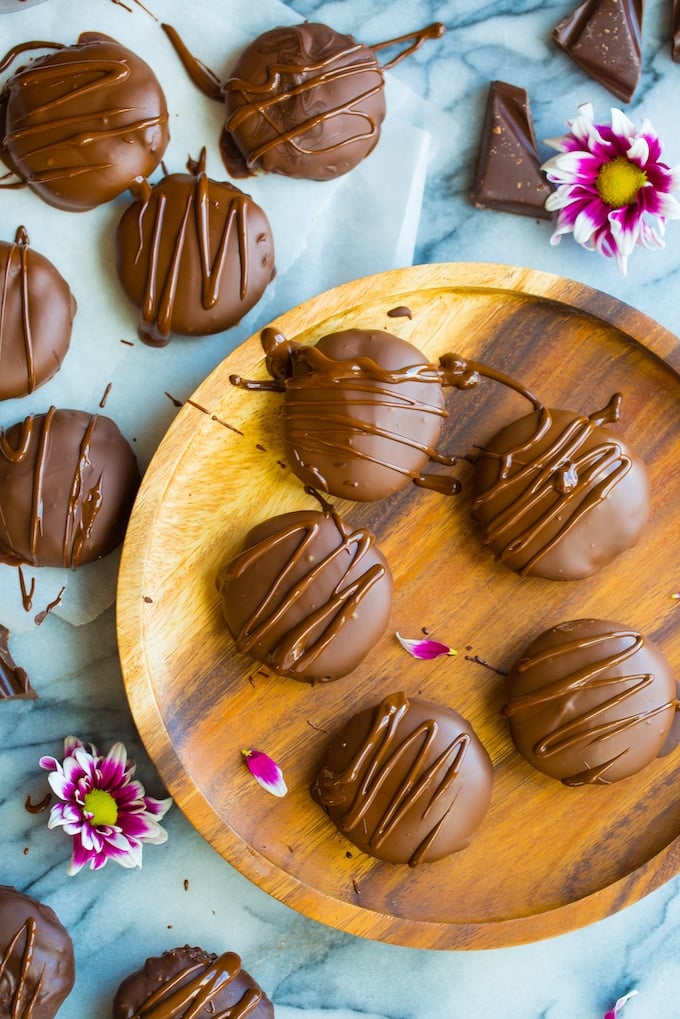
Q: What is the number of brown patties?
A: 12